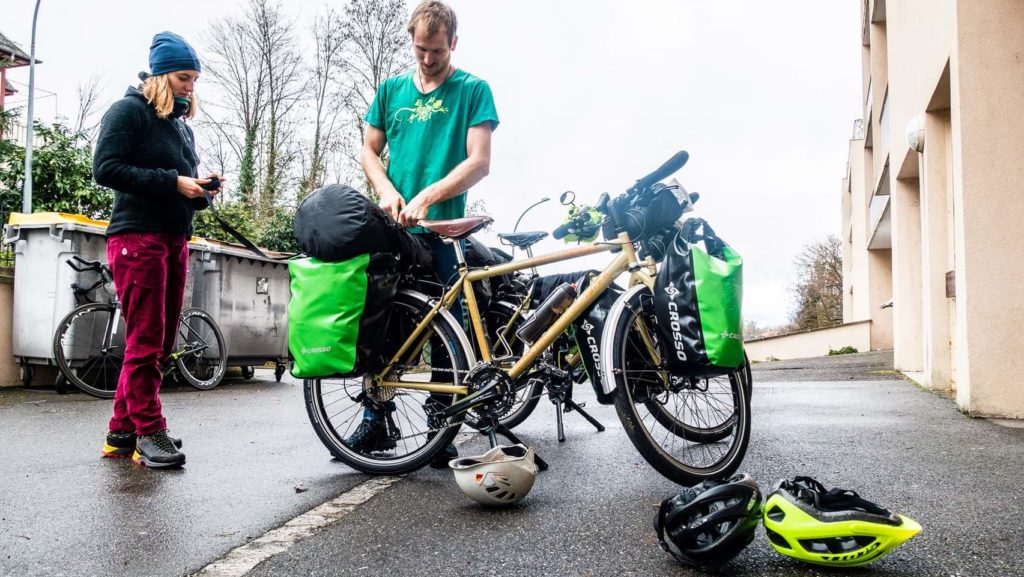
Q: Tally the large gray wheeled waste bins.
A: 2